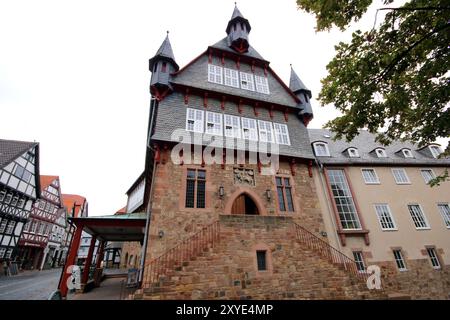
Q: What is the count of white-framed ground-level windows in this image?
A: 3